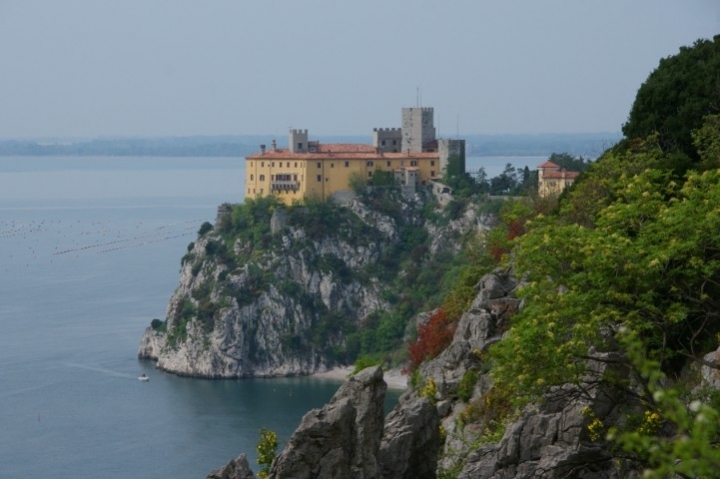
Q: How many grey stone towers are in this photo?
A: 4